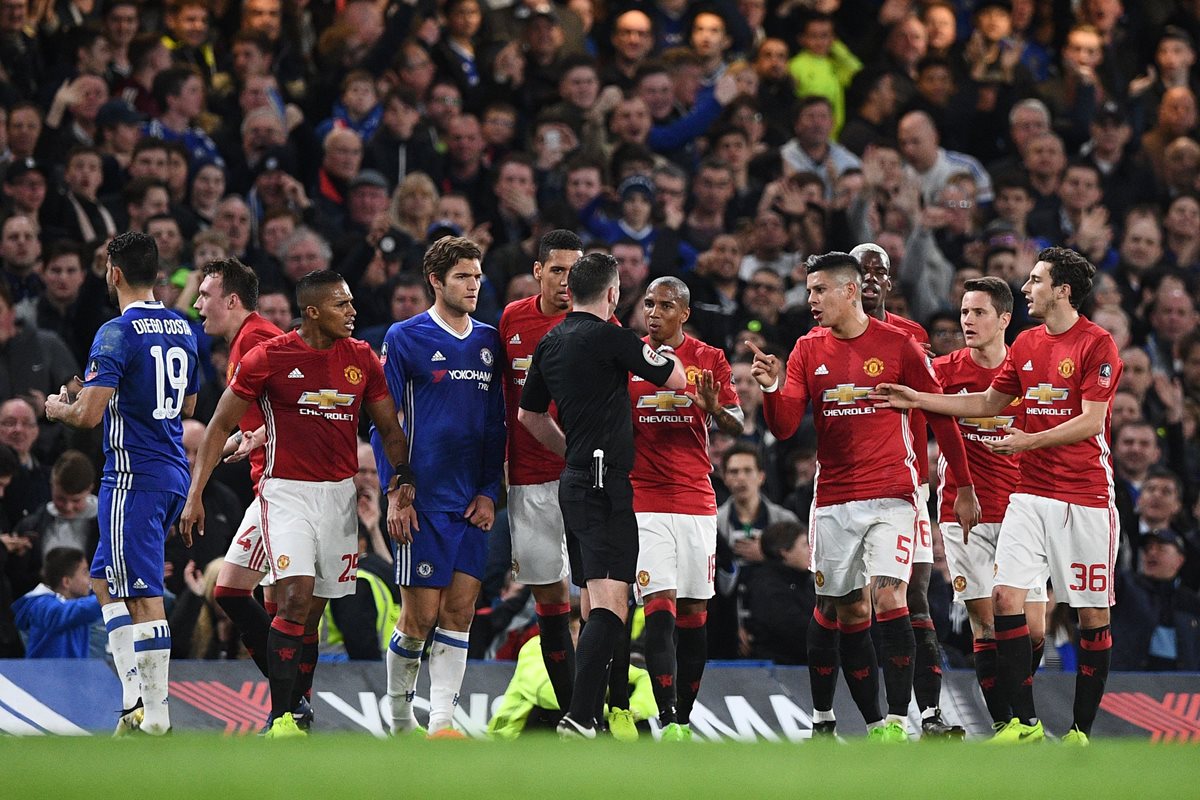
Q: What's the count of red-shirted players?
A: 8